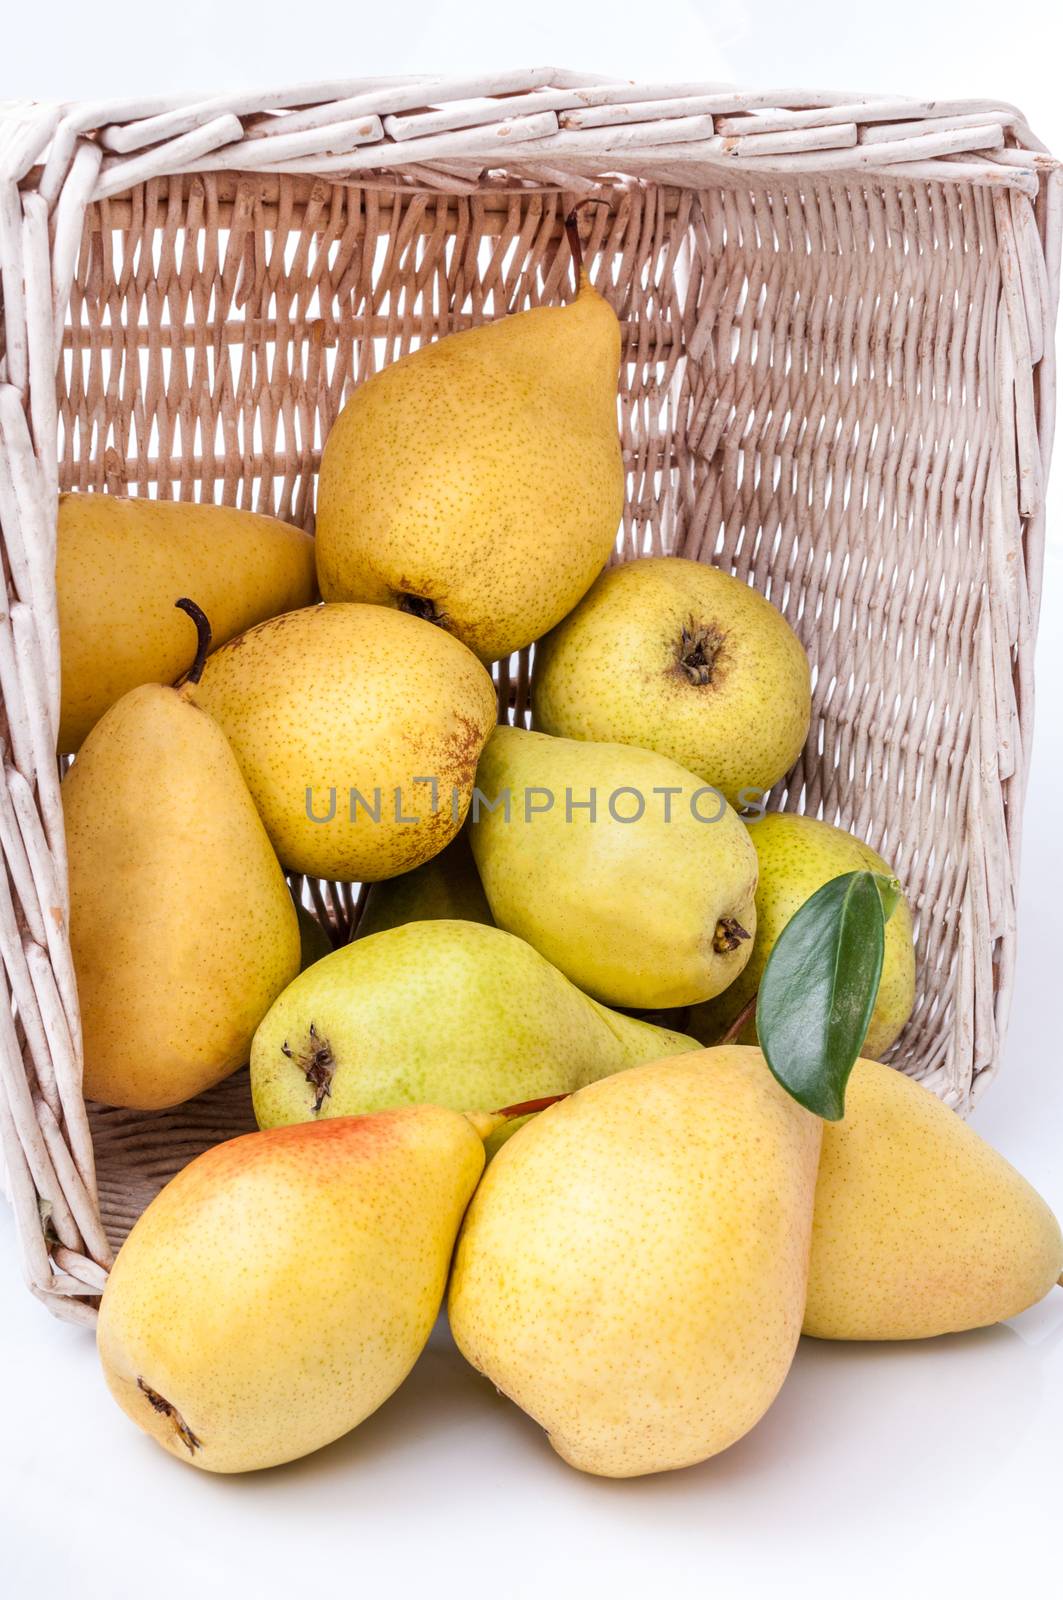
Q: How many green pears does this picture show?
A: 4